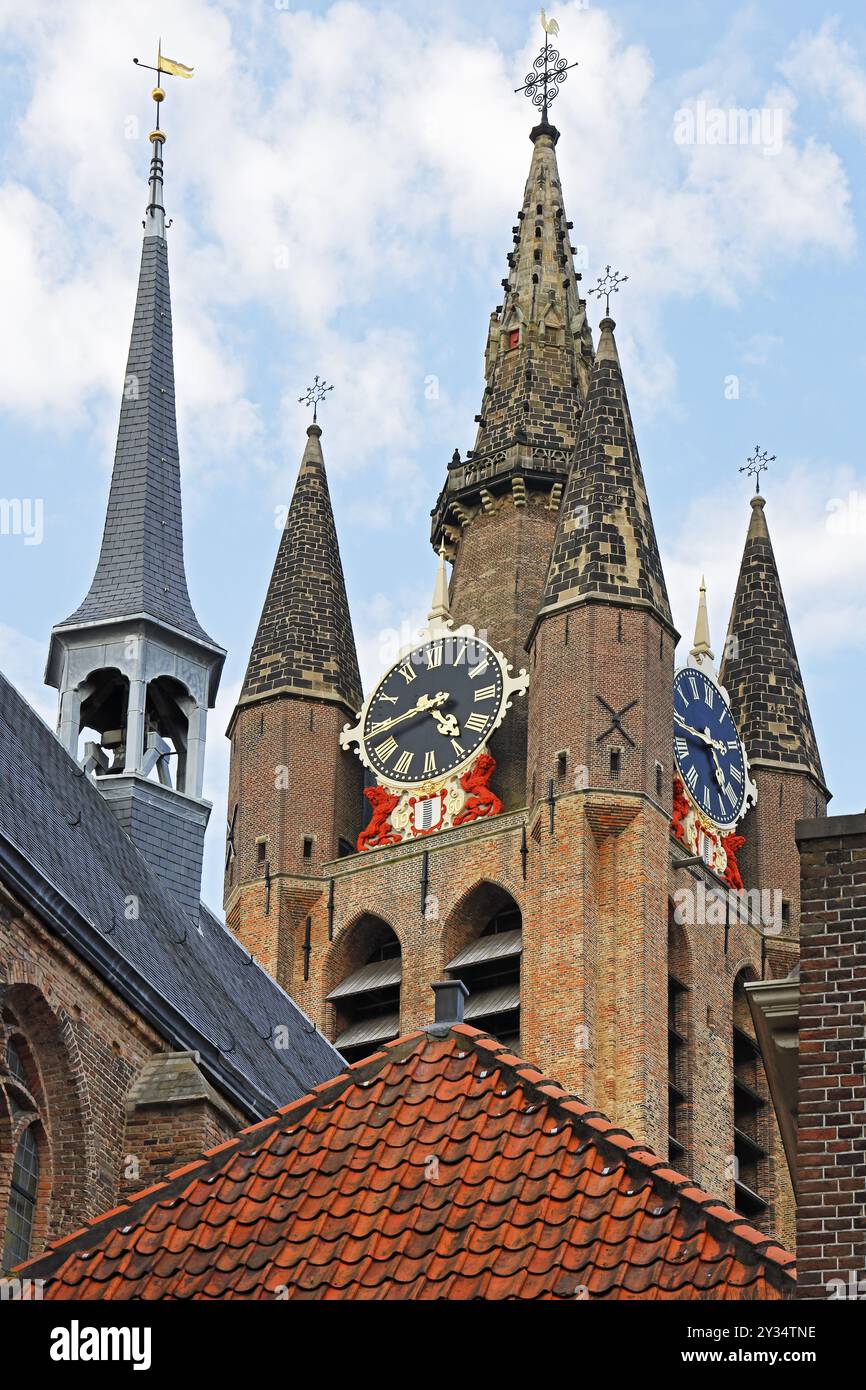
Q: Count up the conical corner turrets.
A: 3